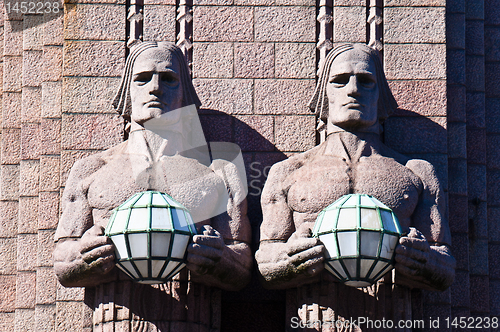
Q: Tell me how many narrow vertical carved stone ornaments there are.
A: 4